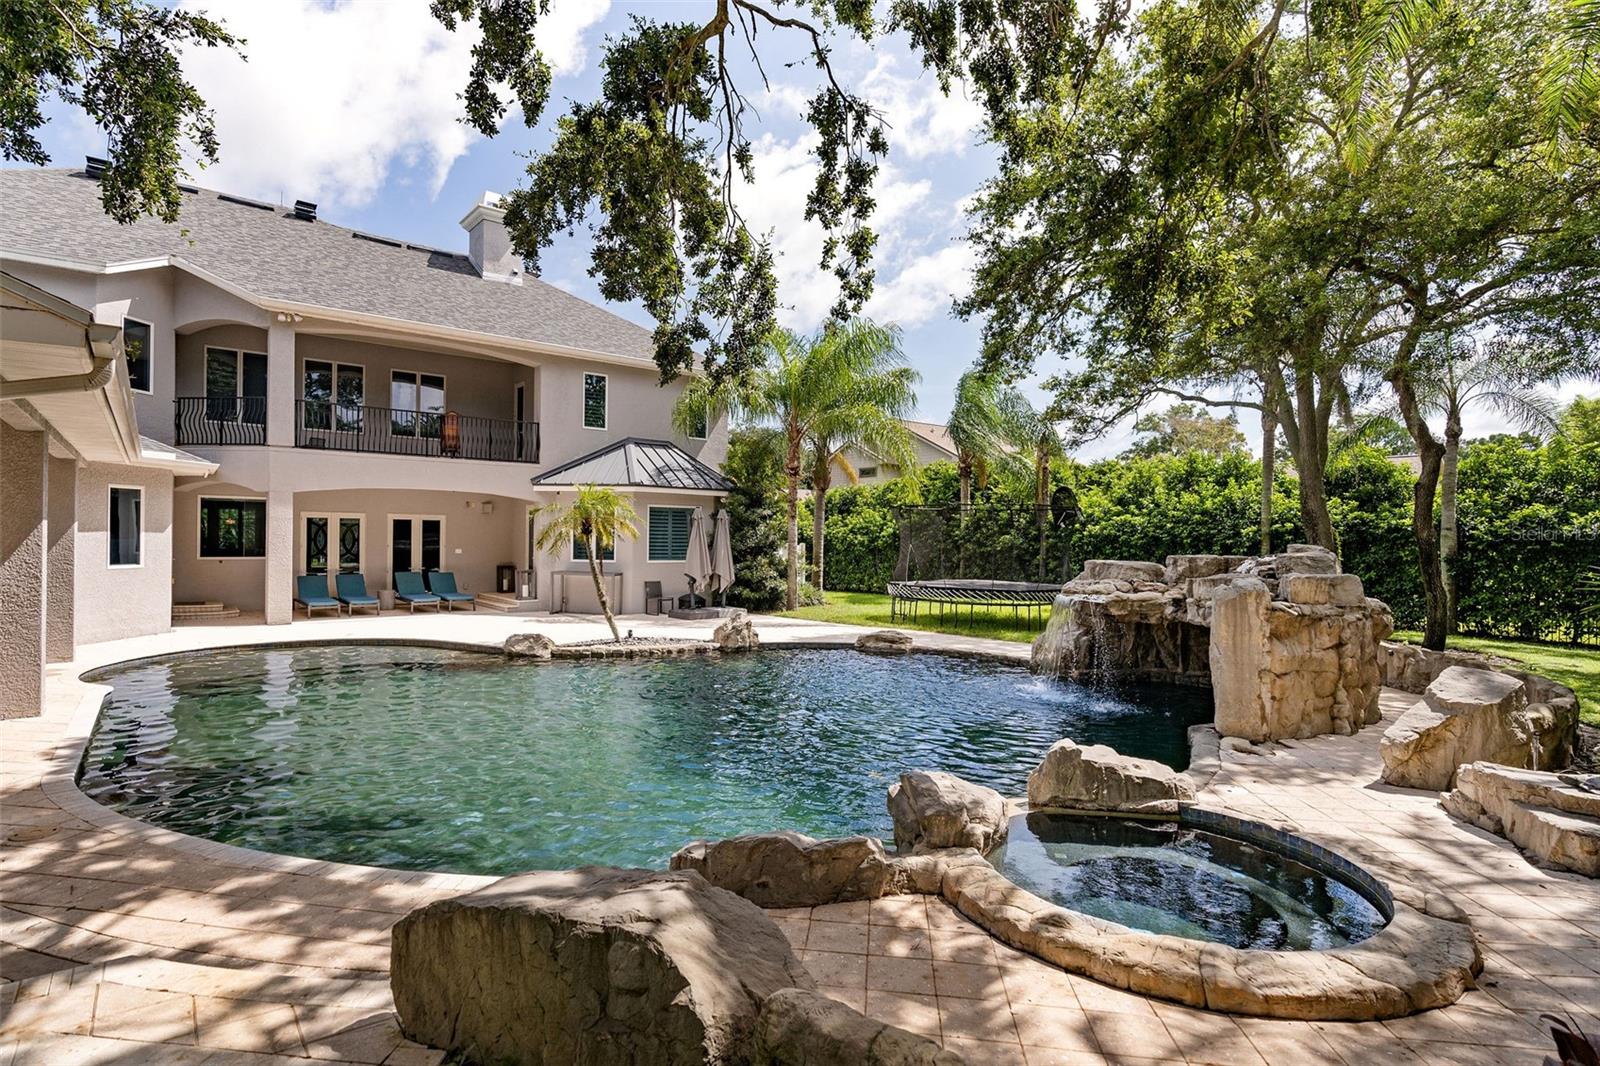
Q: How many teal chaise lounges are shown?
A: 4